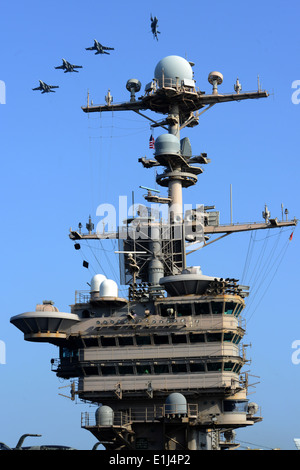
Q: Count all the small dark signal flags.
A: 2